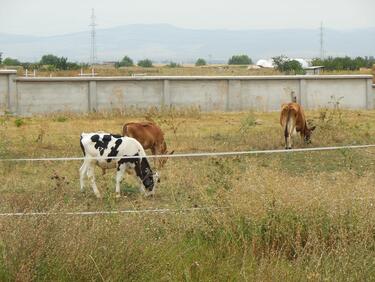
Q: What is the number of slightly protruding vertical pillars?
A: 6